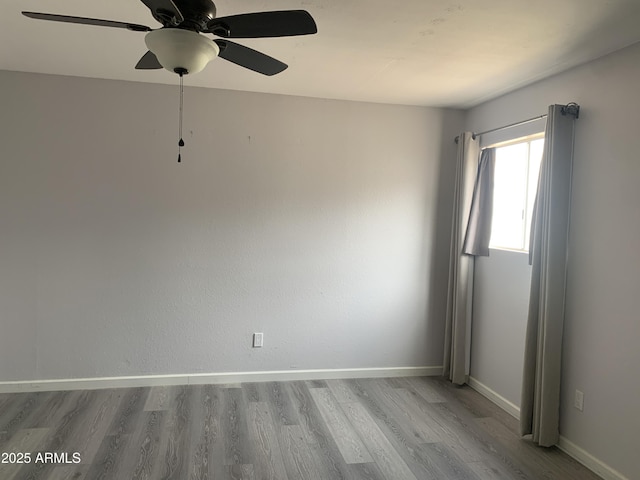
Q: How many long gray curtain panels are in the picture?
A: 2